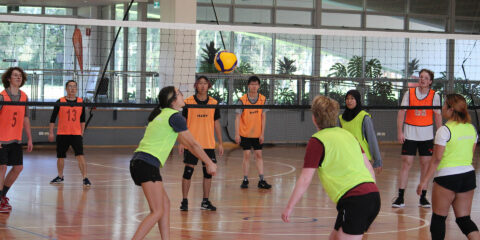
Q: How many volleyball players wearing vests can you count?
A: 9